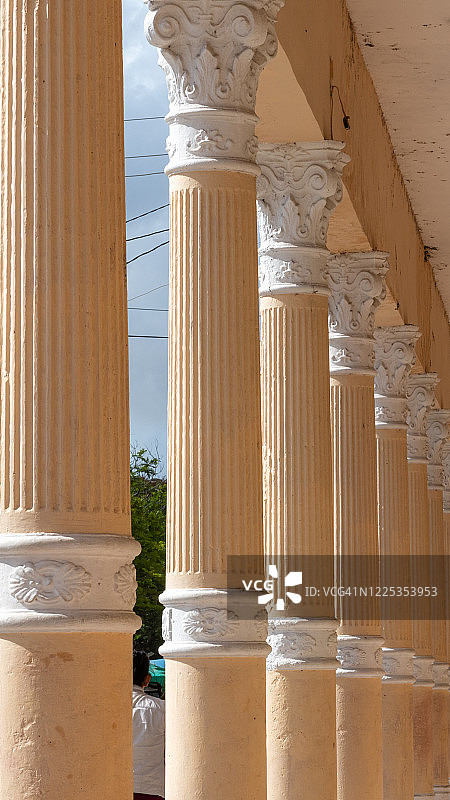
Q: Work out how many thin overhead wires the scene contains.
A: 9